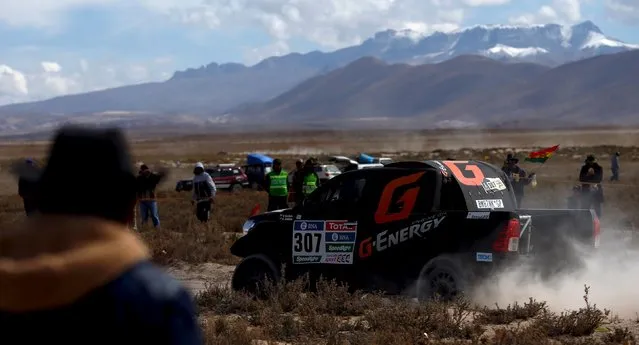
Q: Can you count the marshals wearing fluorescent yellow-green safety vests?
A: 2